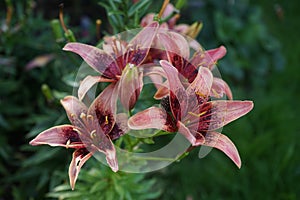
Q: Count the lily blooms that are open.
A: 4